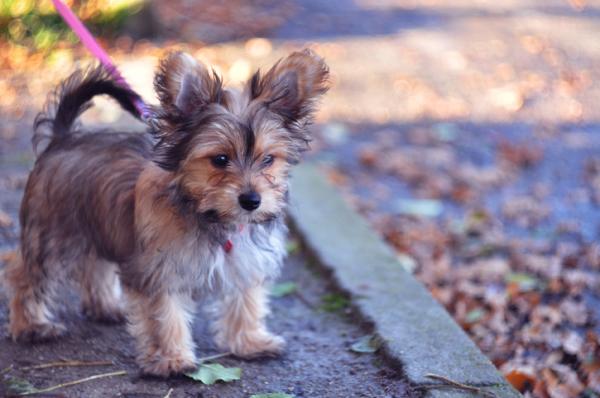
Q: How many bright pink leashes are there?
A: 1